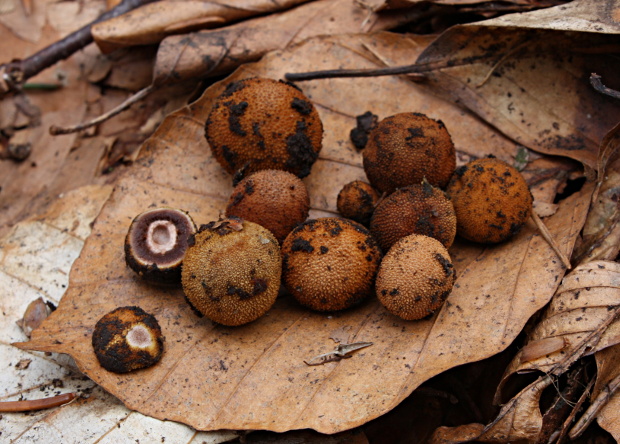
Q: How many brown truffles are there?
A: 11